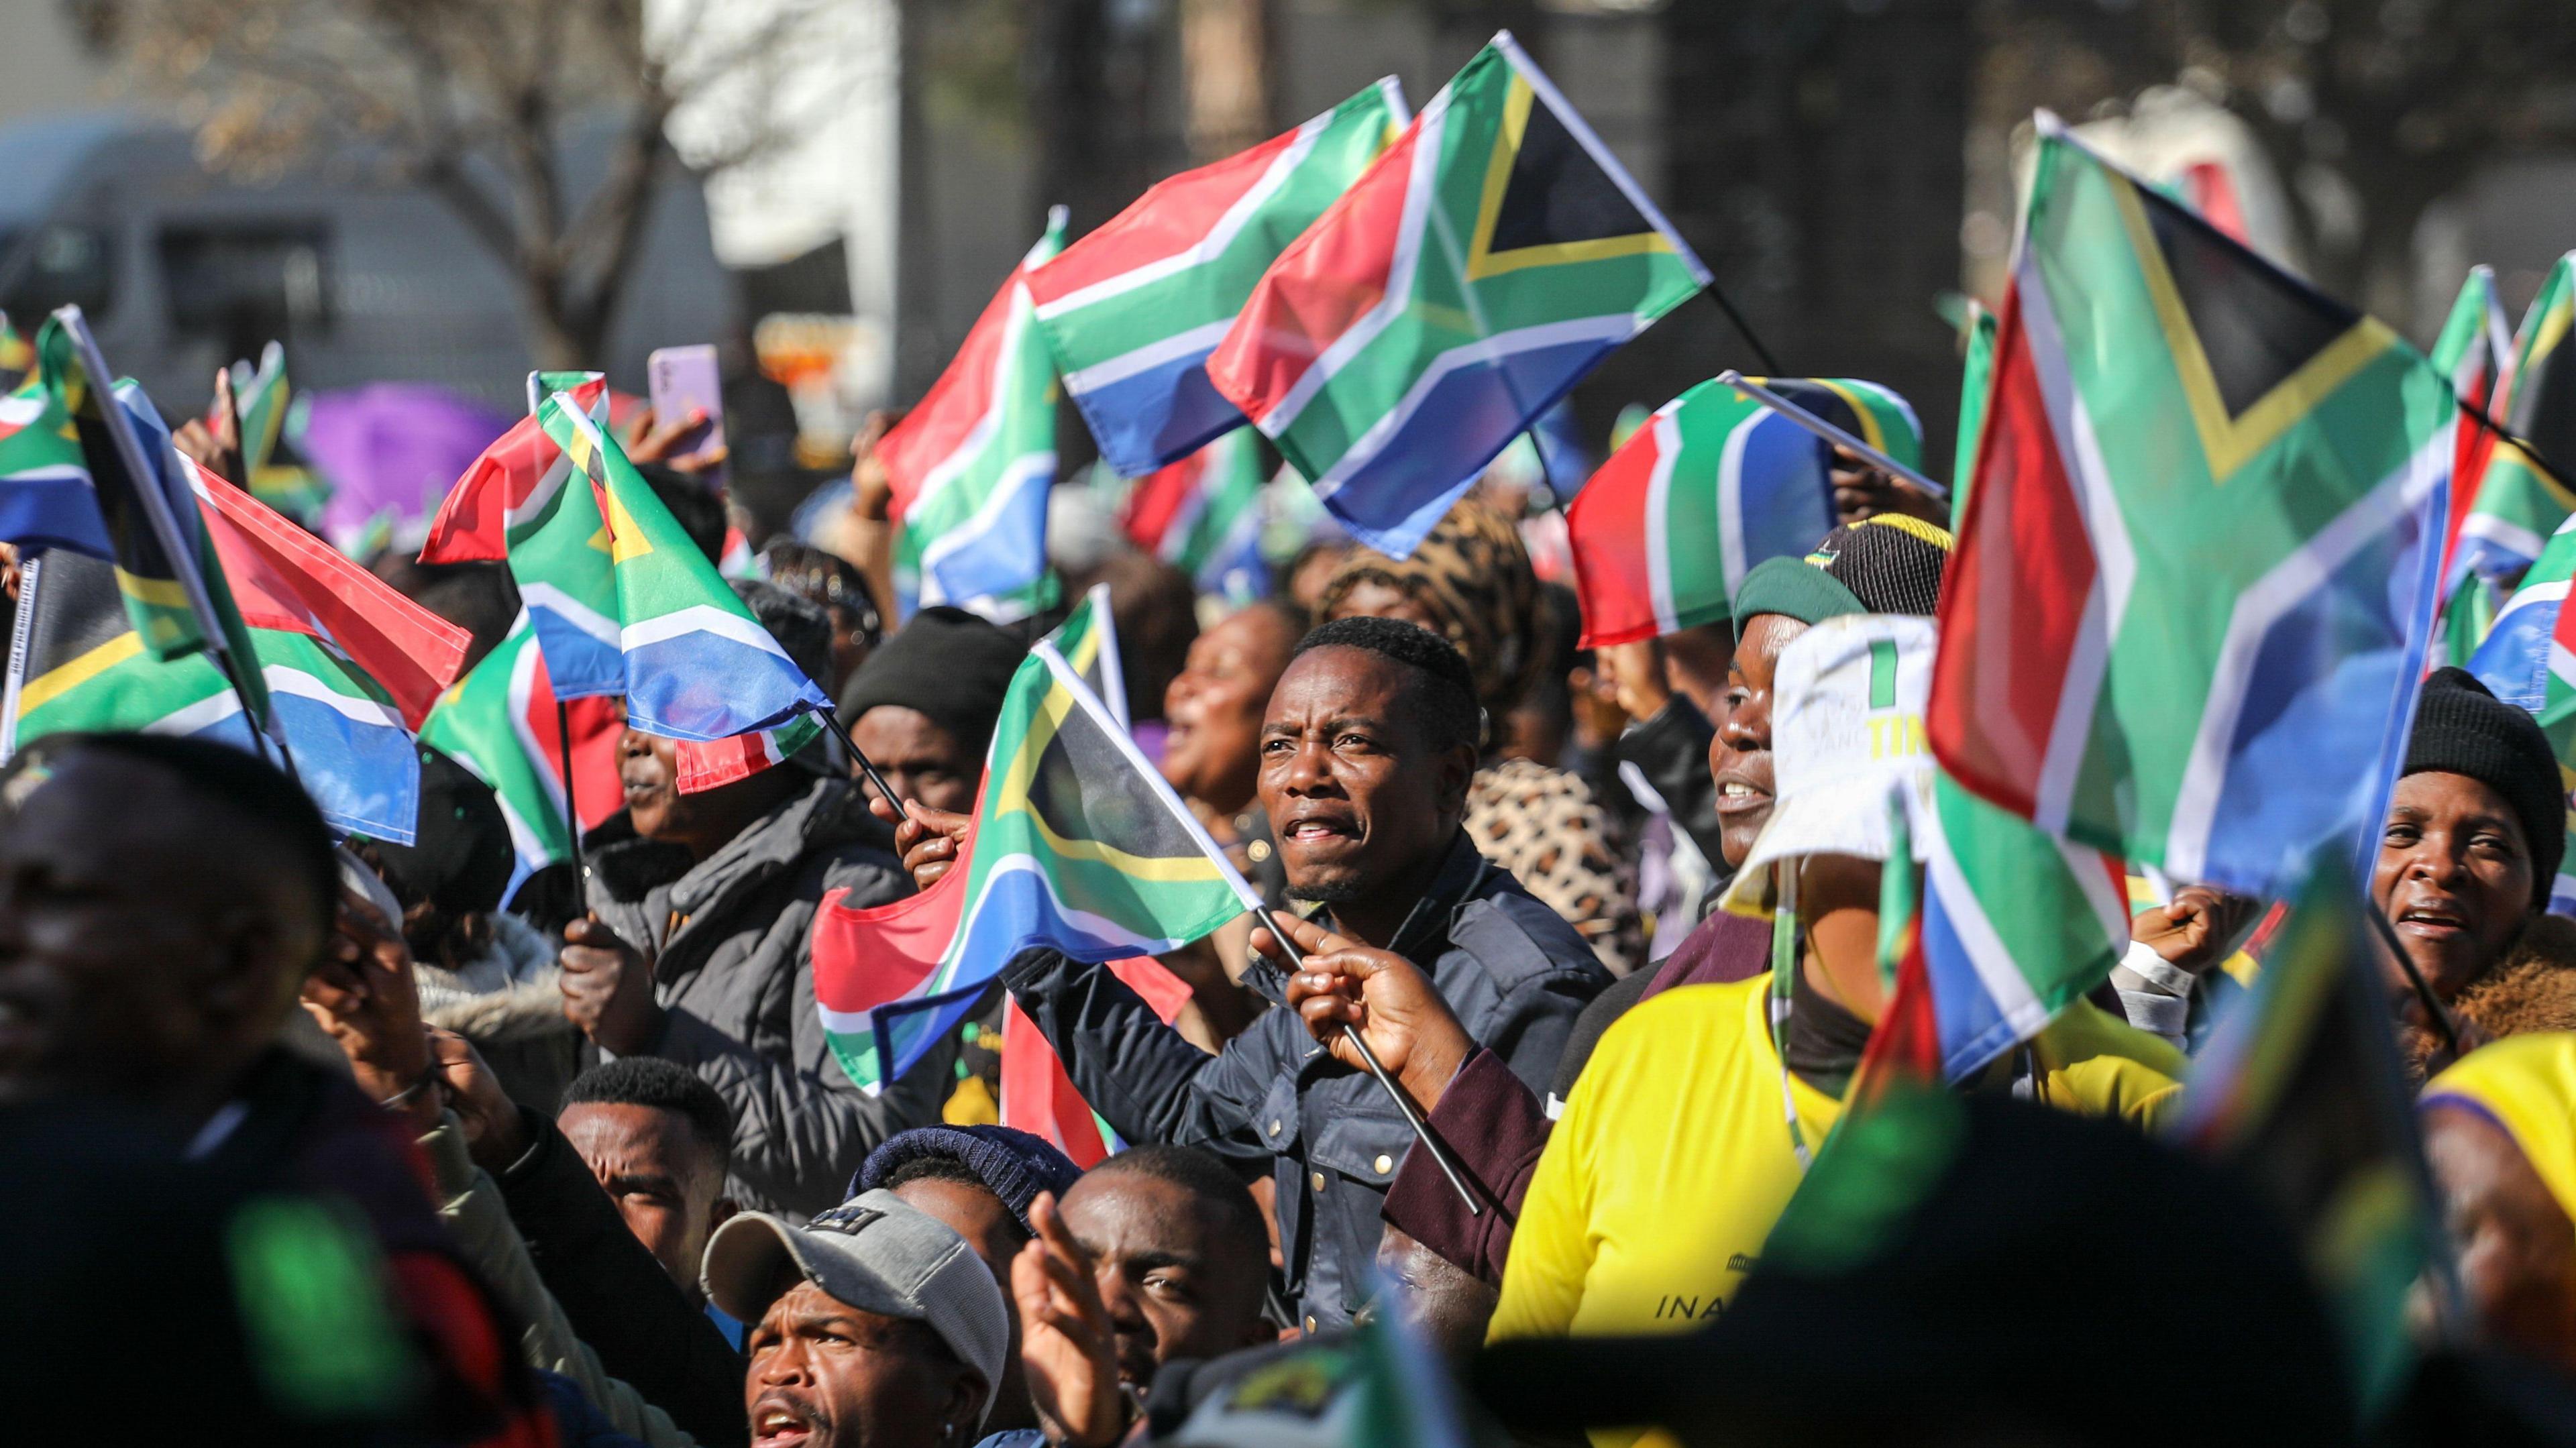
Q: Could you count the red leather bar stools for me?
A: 0